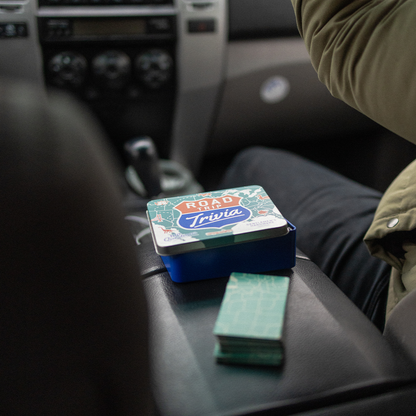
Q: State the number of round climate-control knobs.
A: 3